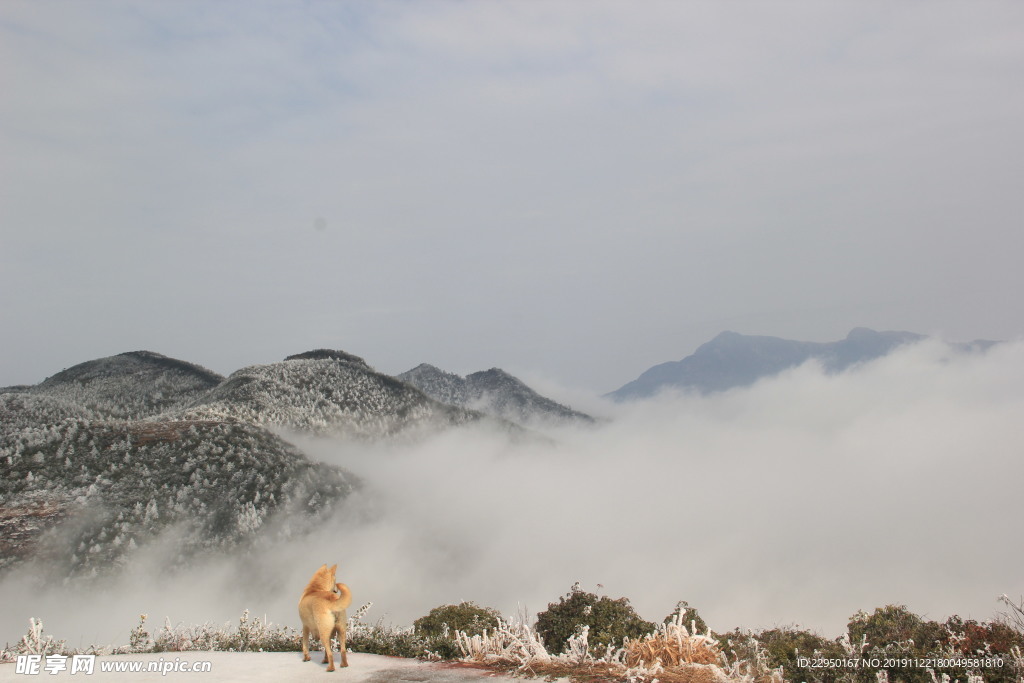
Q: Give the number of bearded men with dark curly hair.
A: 0